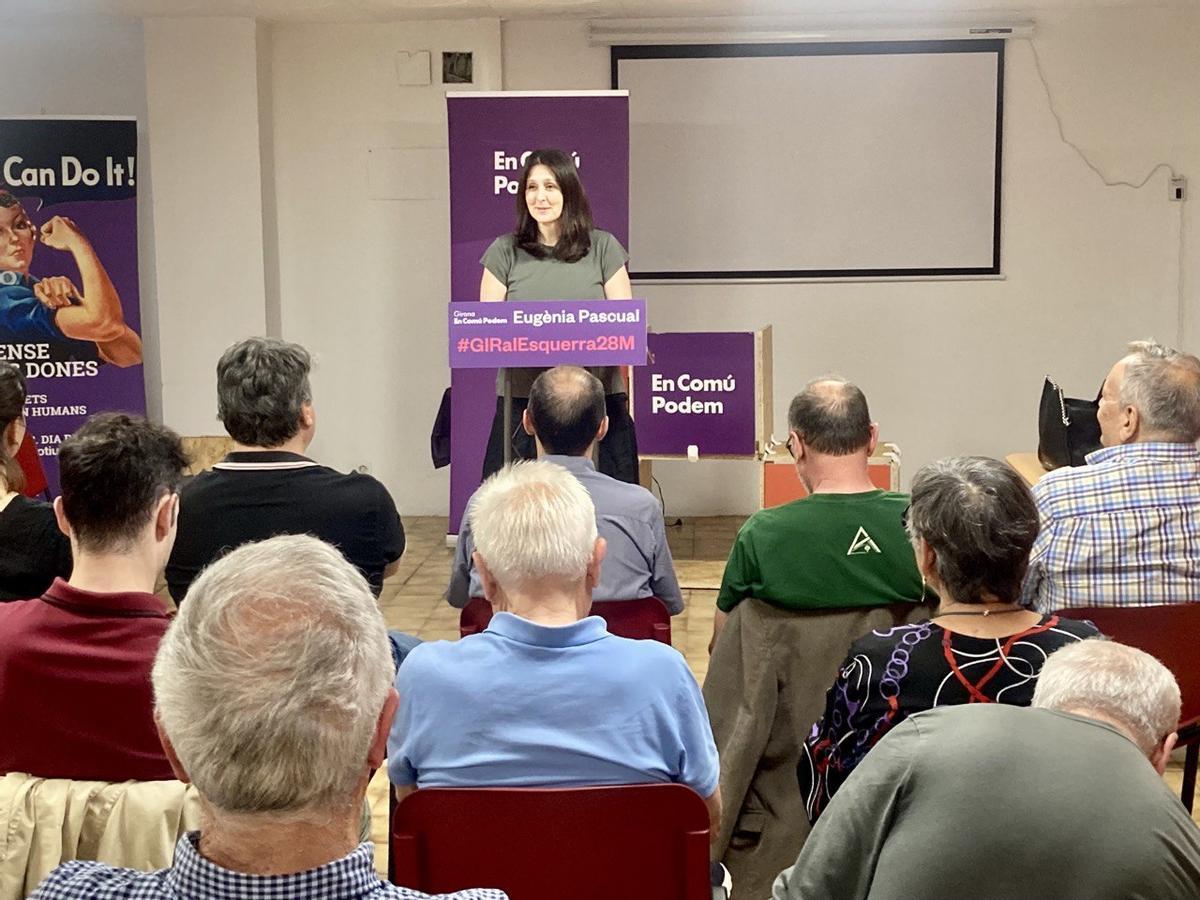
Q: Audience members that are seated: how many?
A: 10